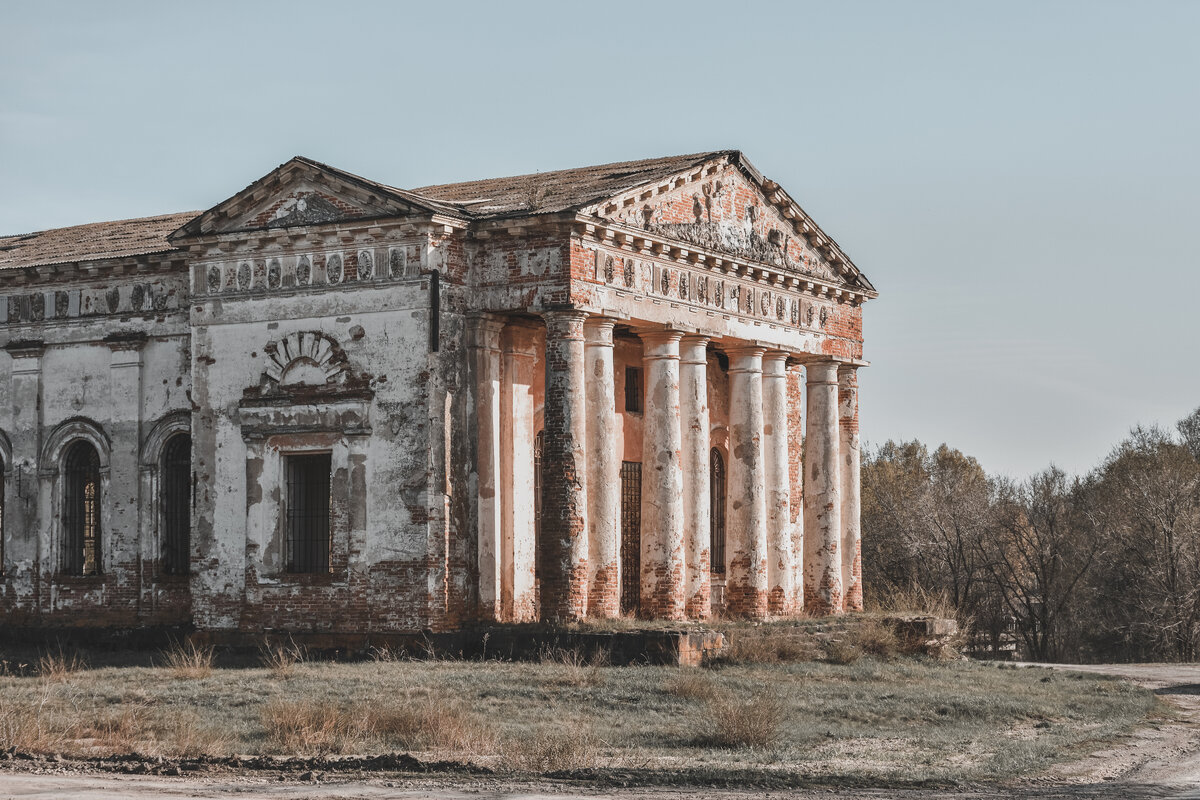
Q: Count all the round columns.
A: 8